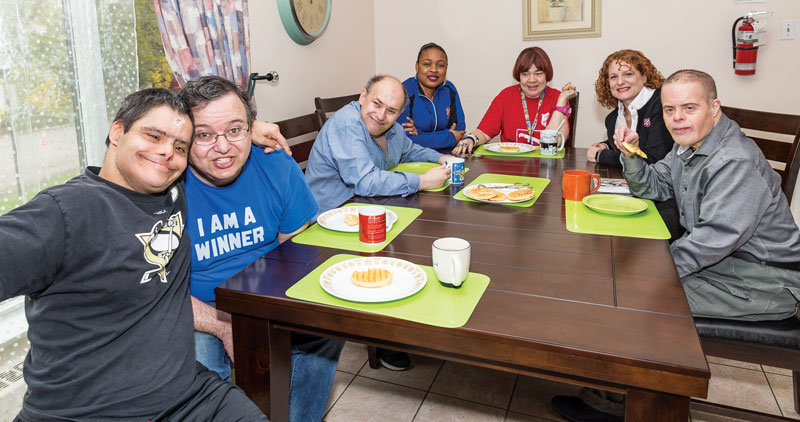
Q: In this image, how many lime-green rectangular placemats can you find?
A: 6